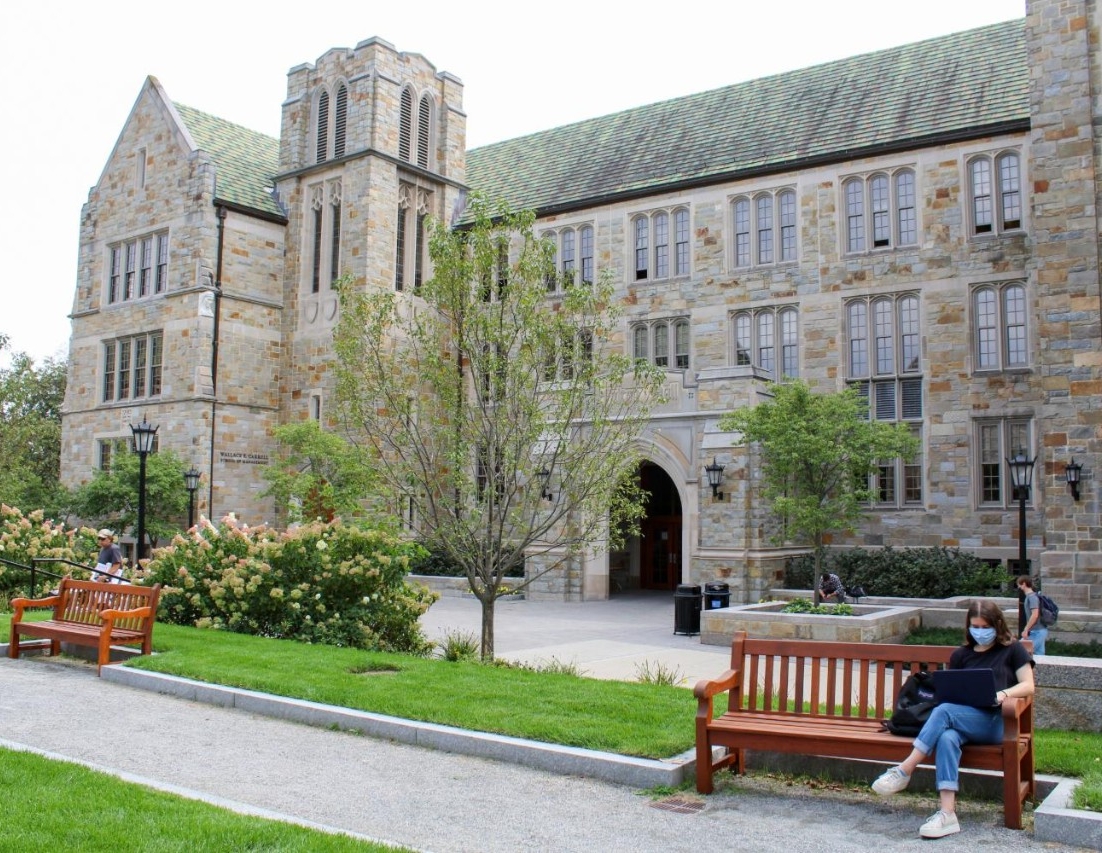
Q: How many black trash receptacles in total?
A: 2